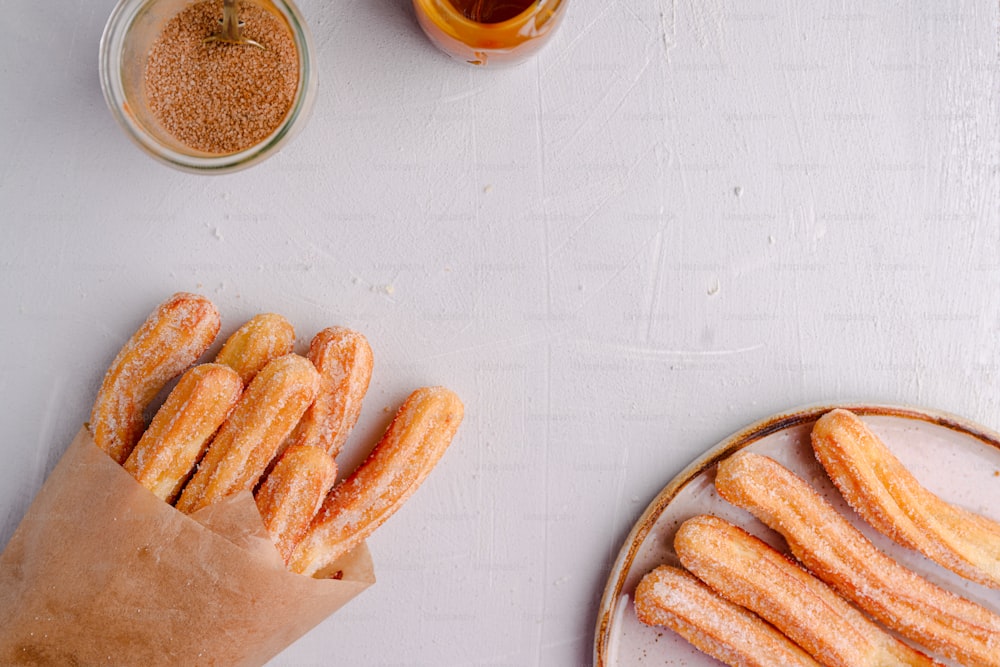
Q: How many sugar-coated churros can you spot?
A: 11